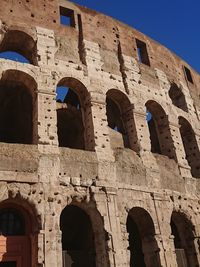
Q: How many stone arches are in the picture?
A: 11